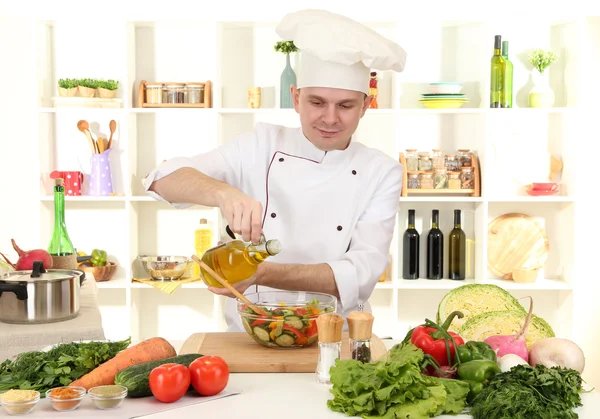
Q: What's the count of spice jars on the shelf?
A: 13